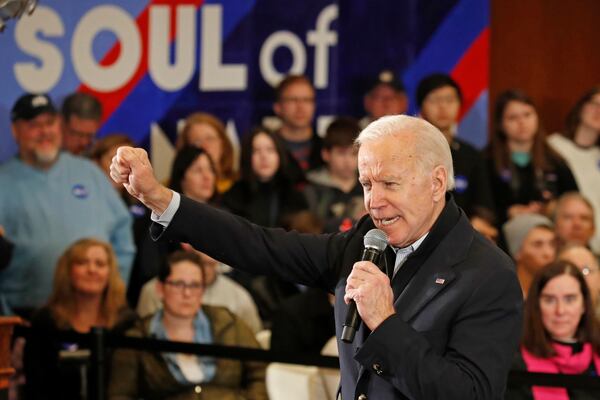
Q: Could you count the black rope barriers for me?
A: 1